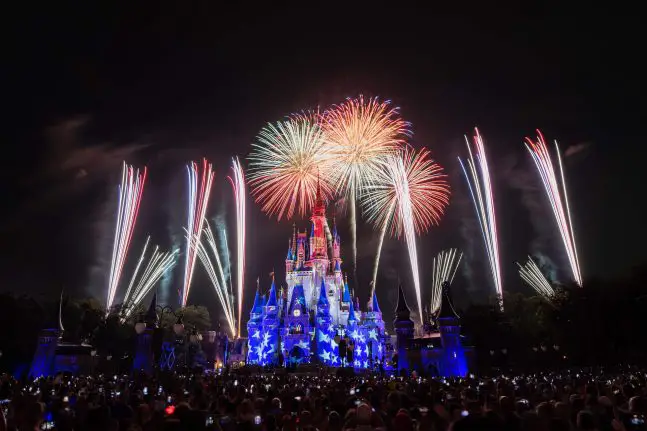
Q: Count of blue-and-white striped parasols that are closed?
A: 0